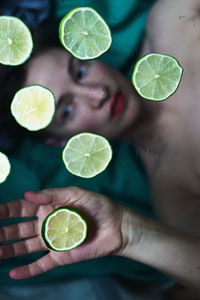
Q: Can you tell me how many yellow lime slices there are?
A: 2